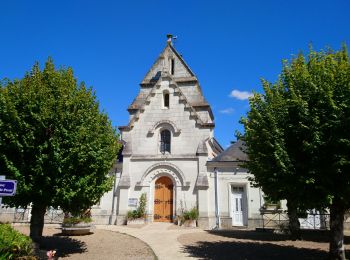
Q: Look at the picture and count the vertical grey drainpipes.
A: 2